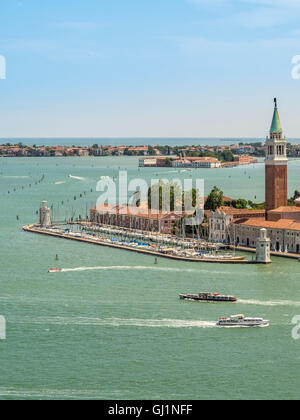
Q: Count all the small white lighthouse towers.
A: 2